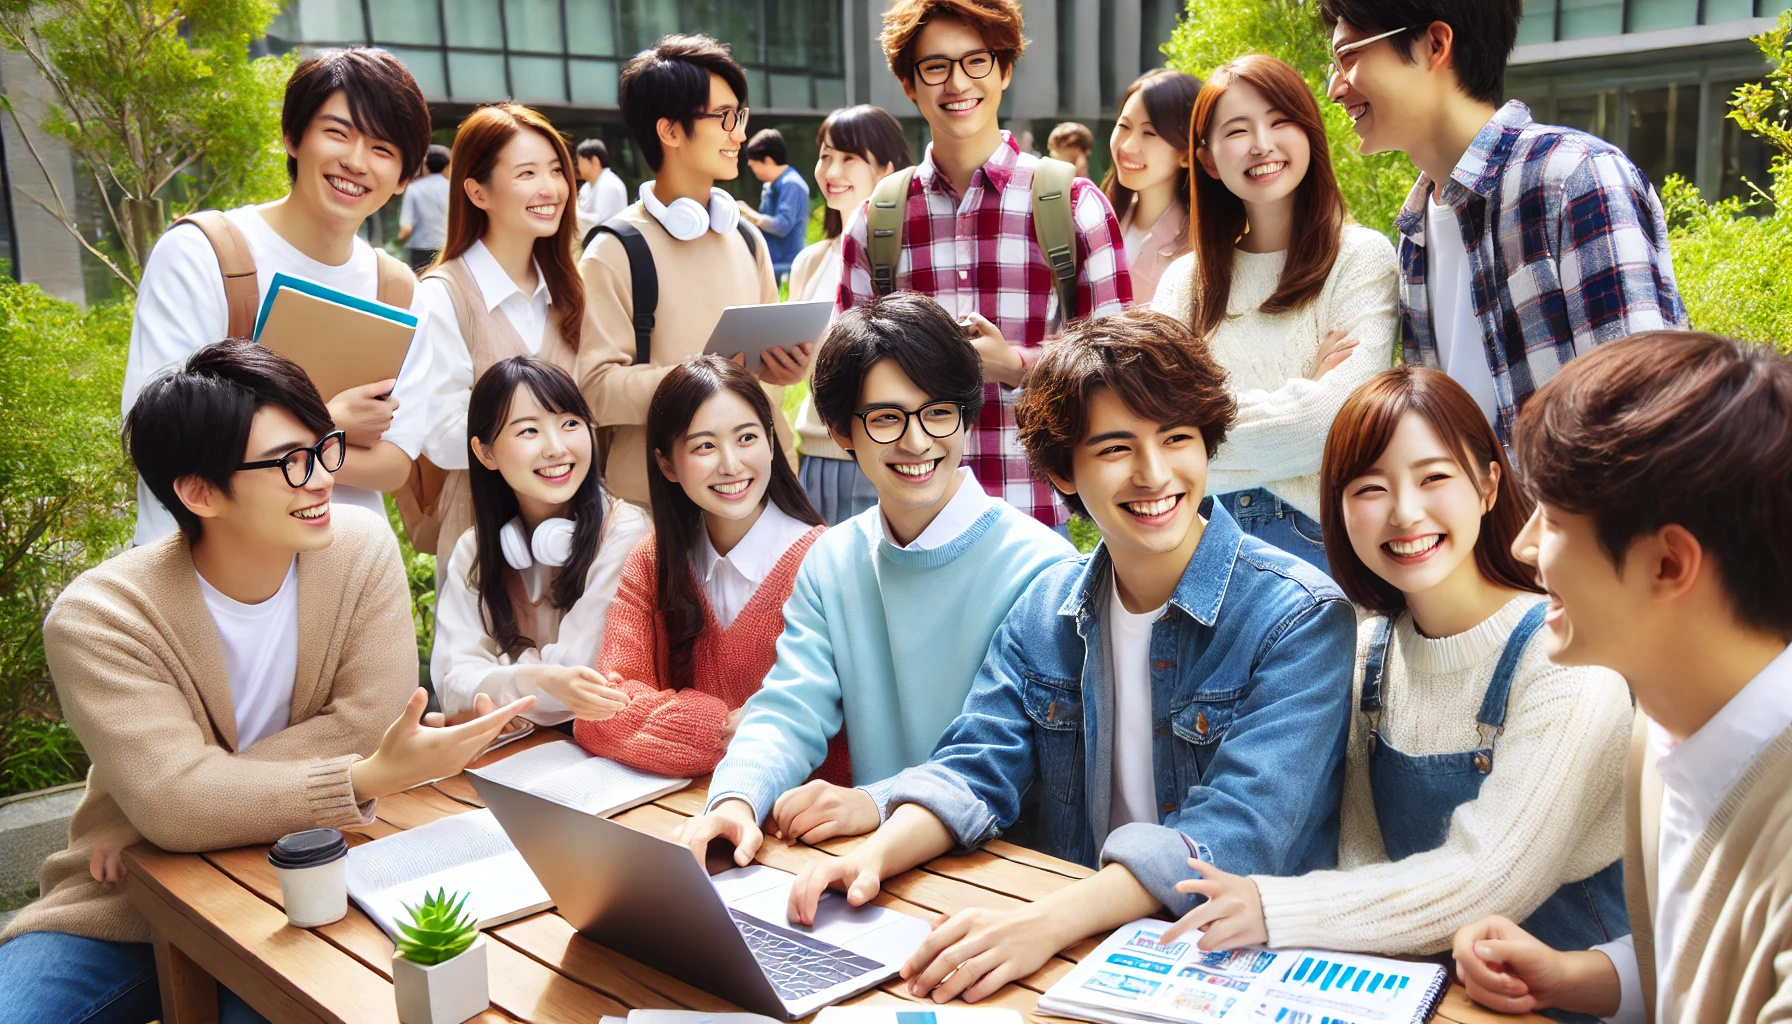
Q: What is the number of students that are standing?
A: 8